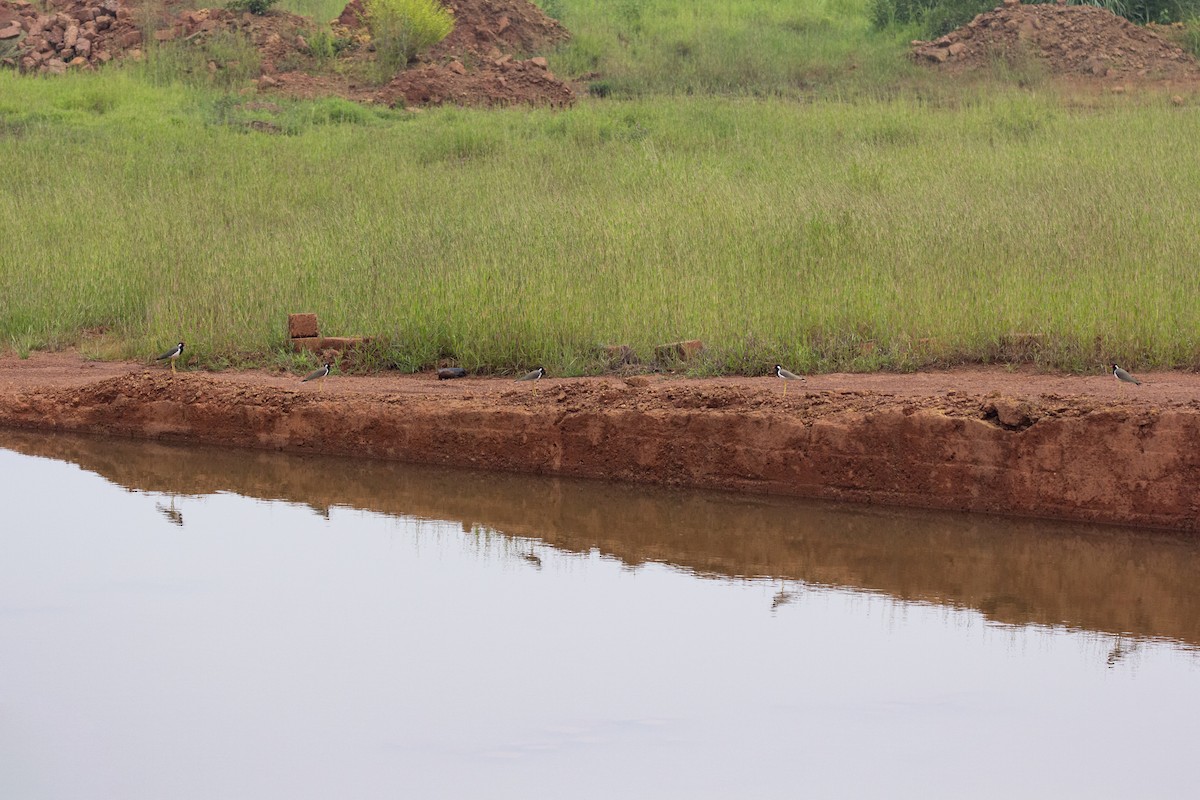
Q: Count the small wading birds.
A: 5